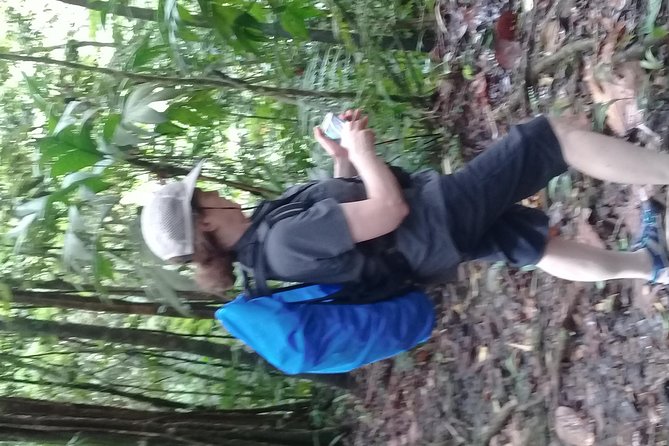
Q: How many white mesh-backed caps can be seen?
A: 1